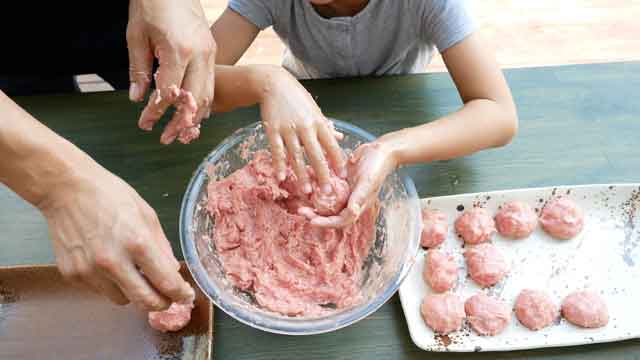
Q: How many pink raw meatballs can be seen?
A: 11